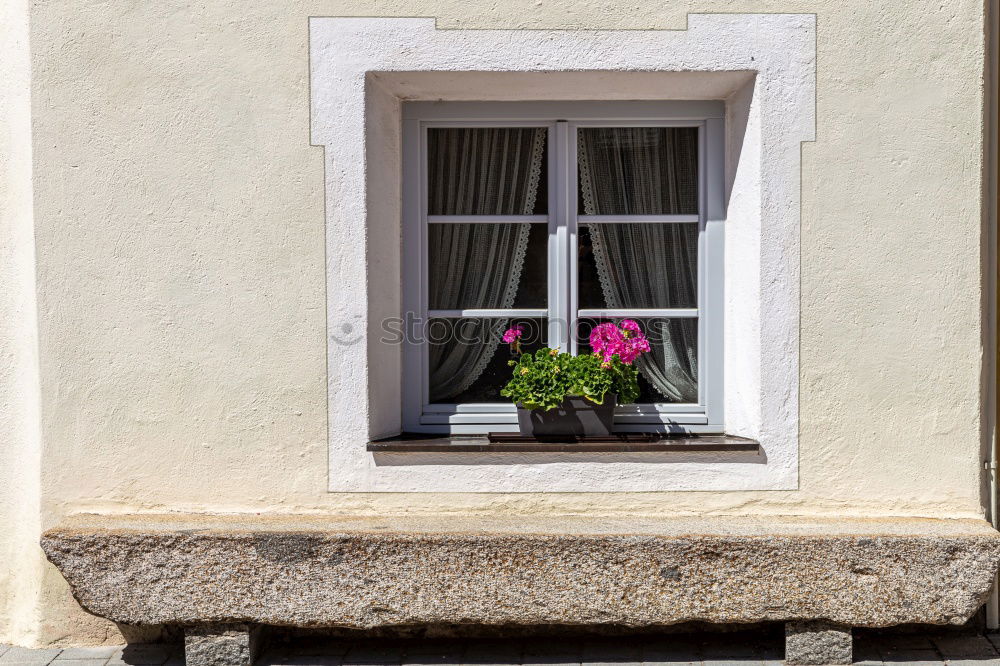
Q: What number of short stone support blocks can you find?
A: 2